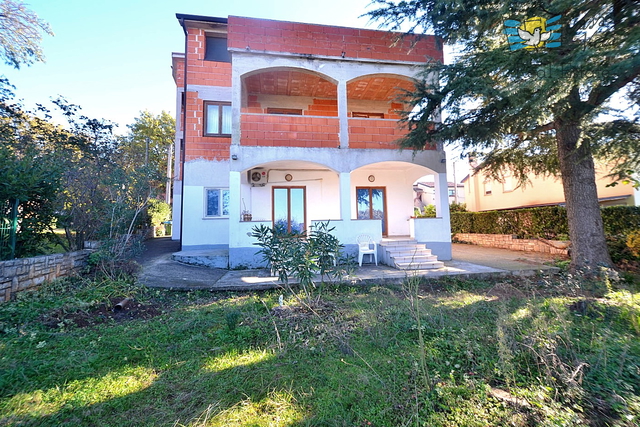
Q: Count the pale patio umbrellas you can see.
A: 0